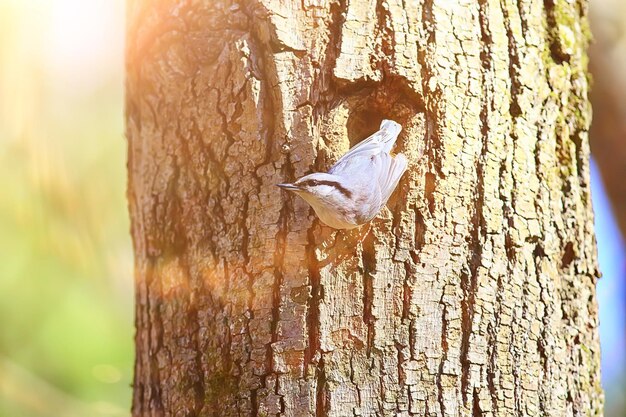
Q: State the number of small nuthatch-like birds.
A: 1